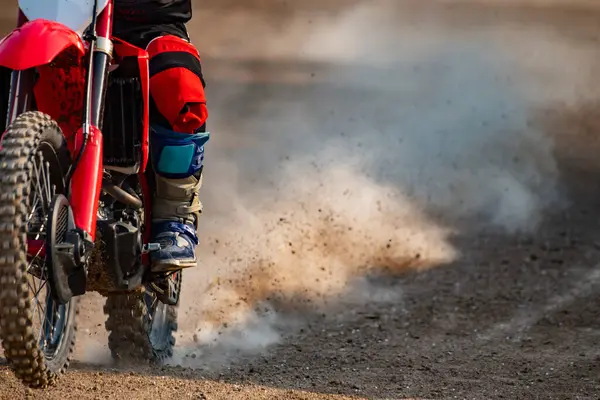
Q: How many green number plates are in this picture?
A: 0